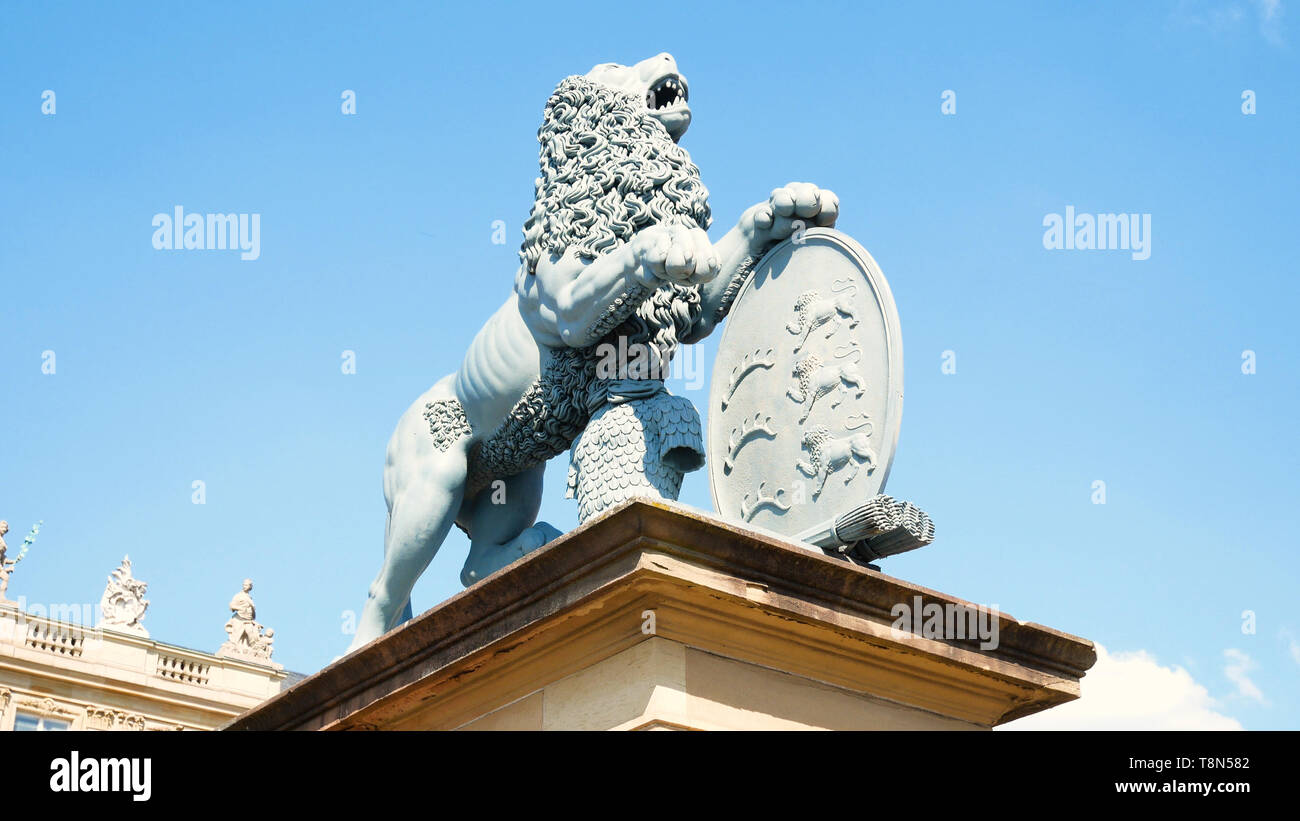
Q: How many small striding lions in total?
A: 3